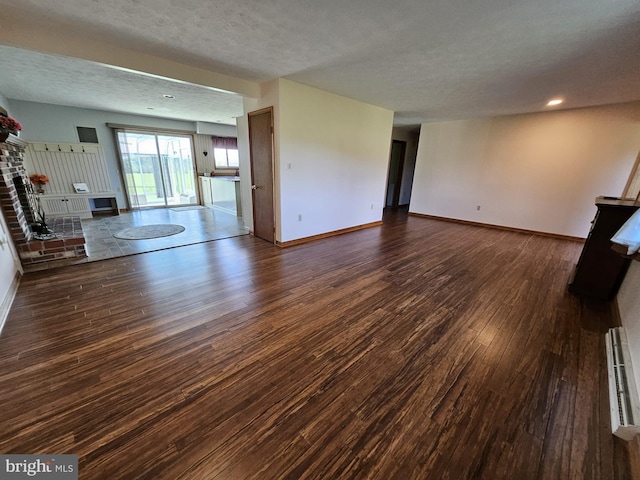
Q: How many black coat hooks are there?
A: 4